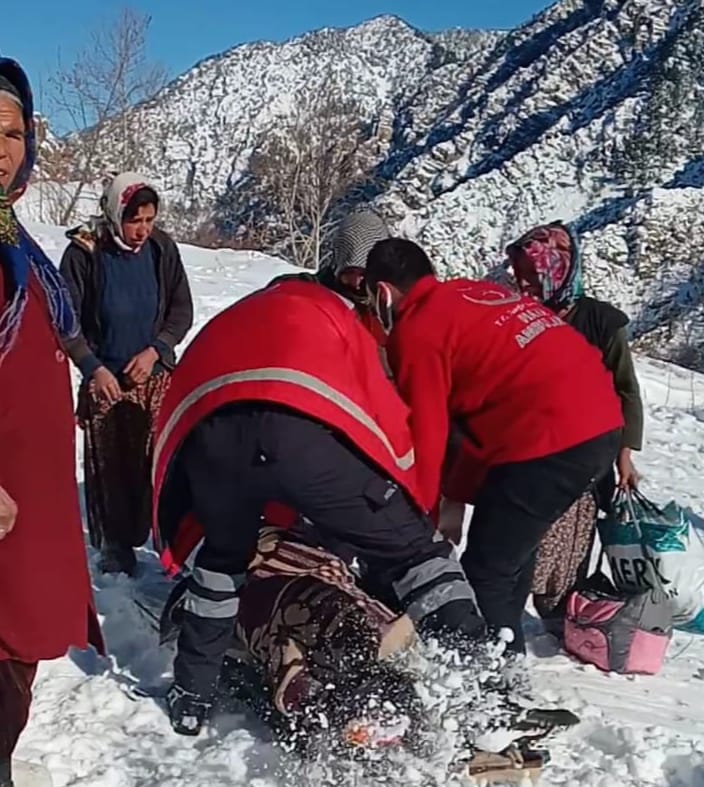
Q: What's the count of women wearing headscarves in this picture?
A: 3